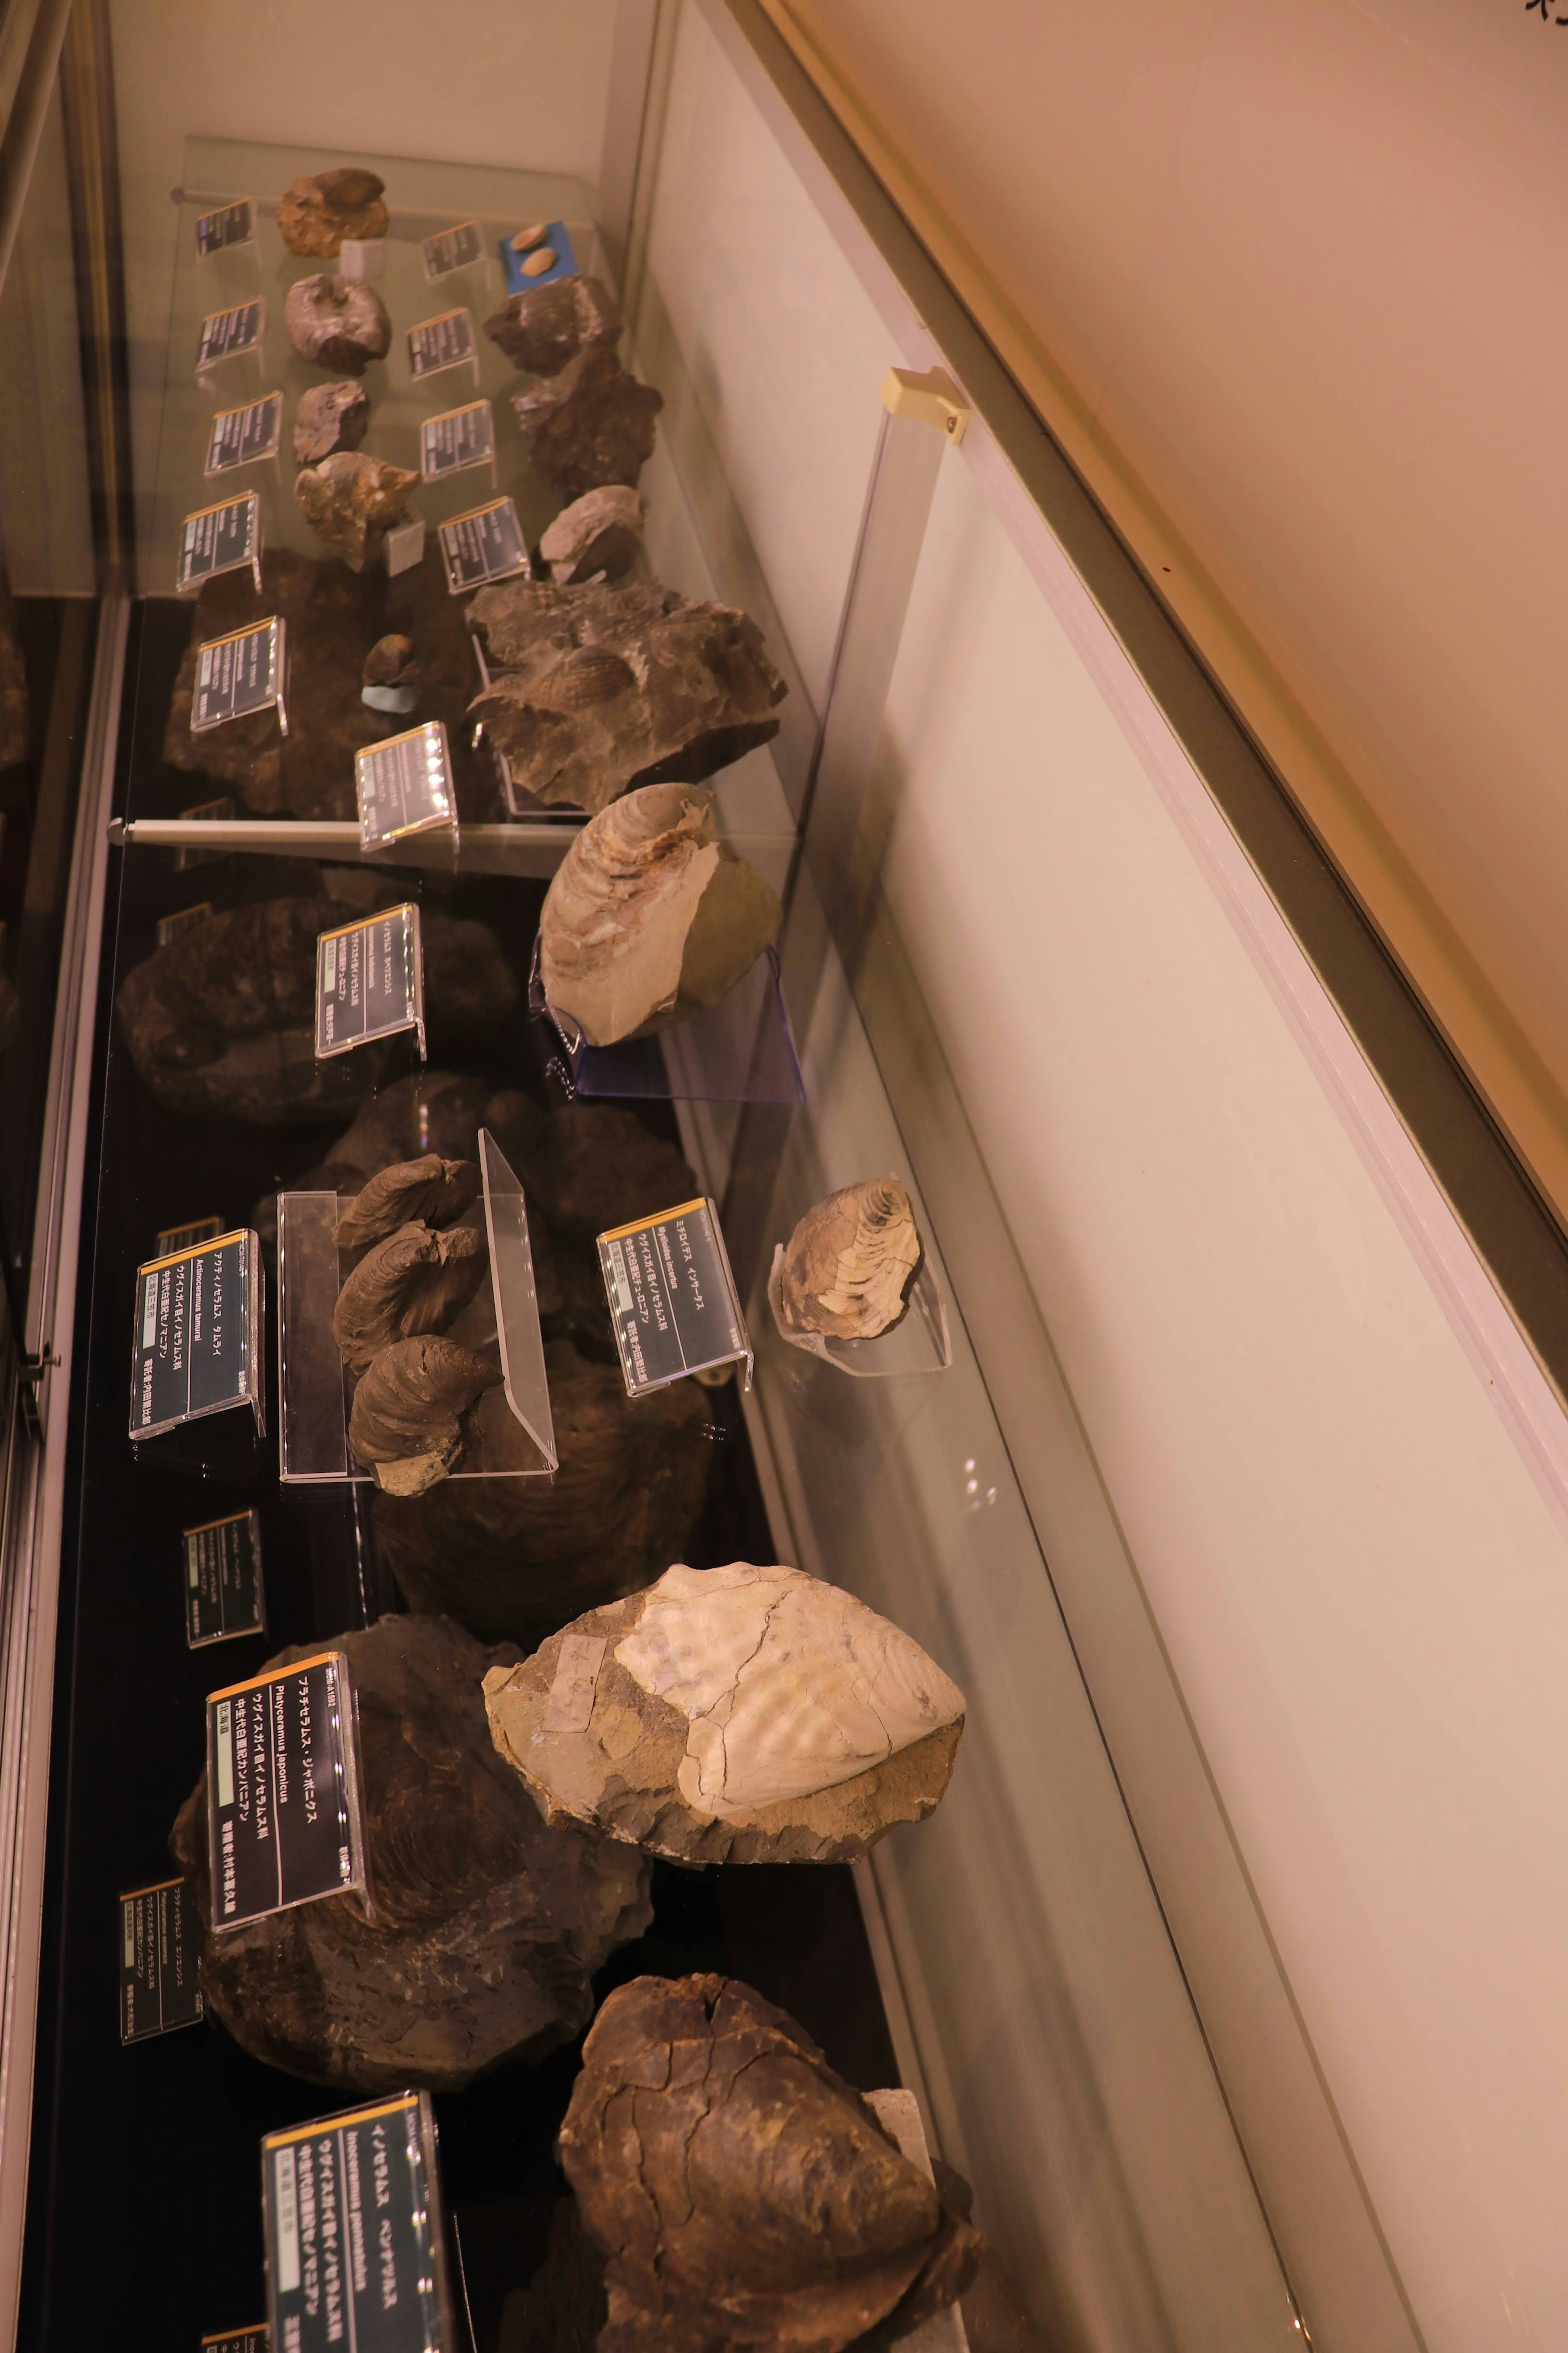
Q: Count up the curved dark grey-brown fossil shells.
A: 3